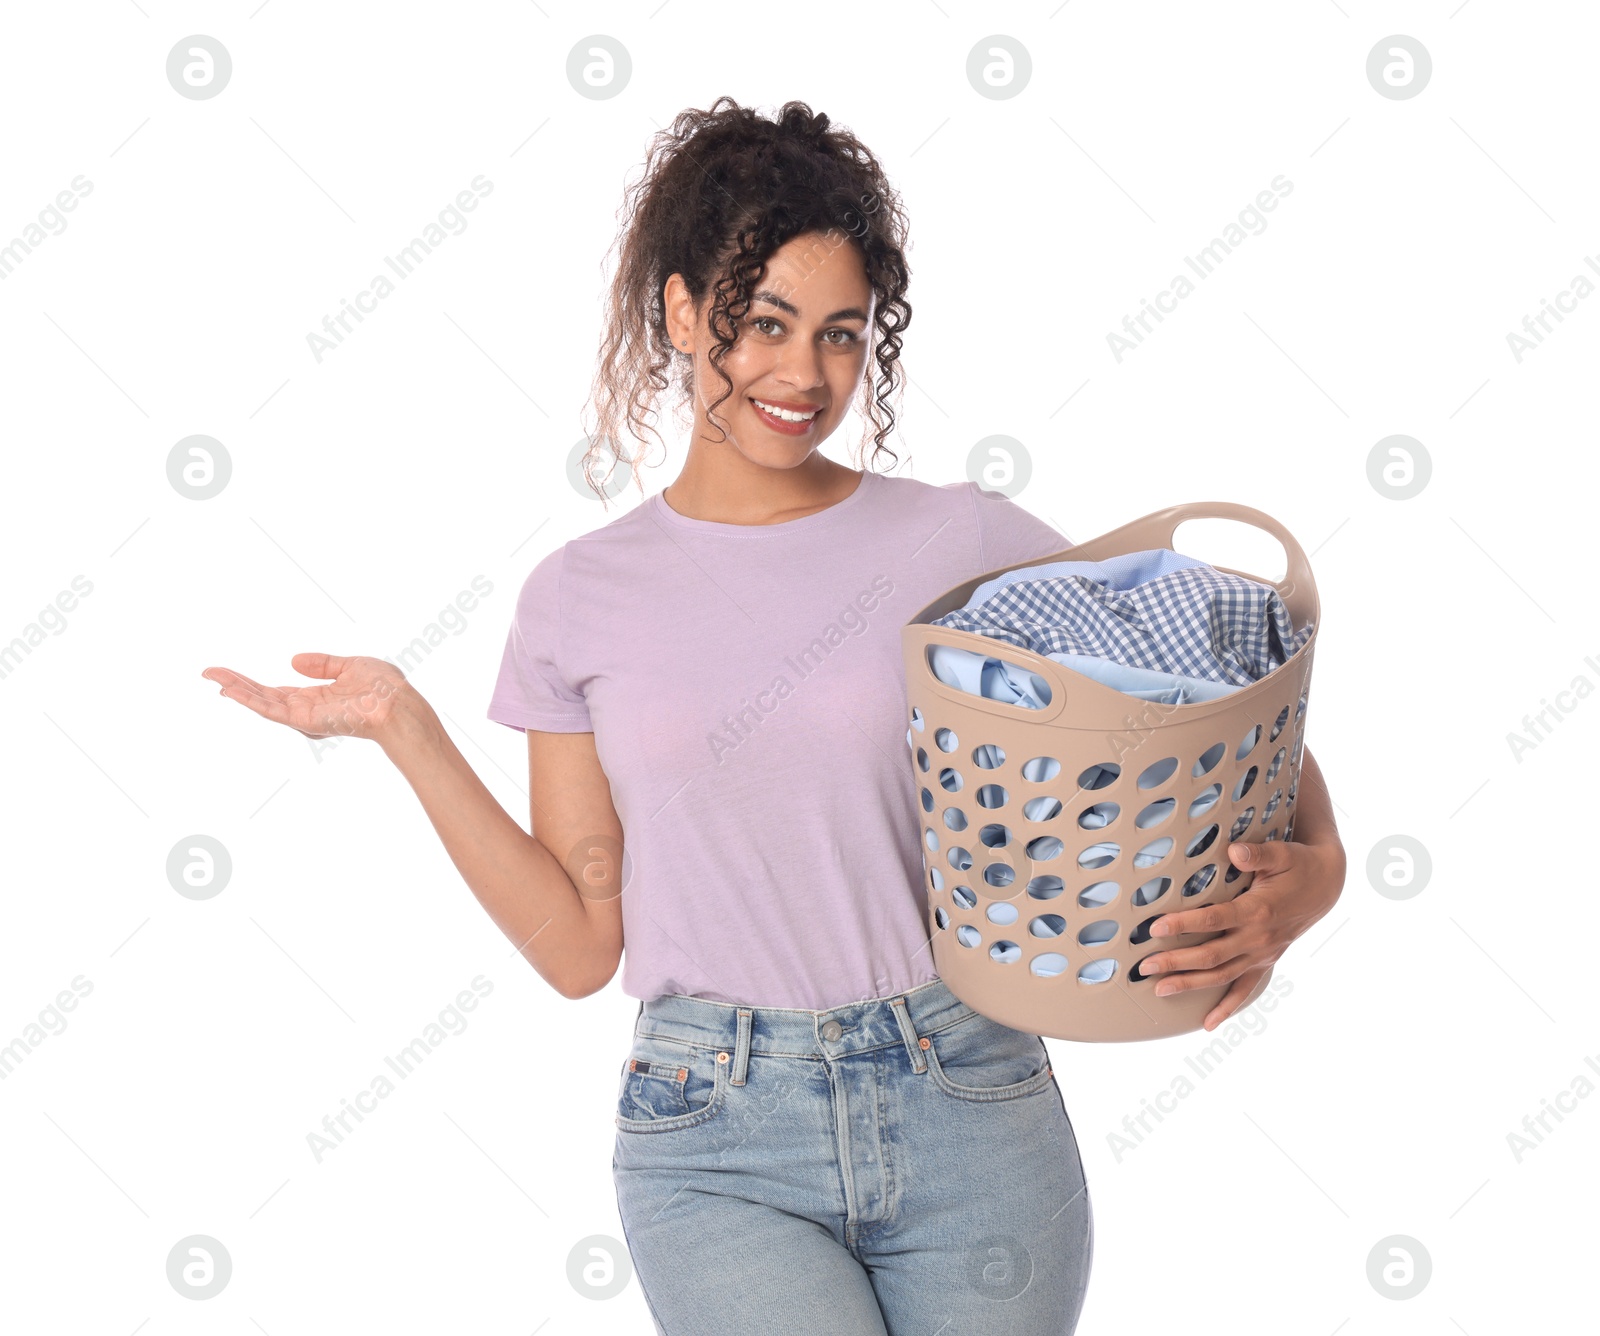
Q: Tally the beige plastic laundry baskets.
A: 1